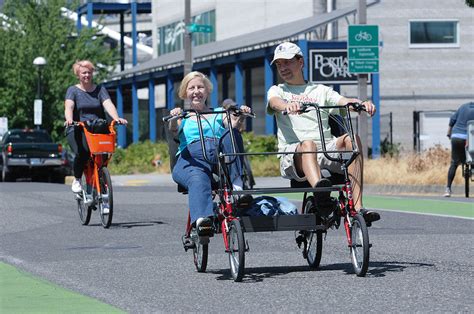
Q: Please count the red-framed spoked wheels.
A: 4